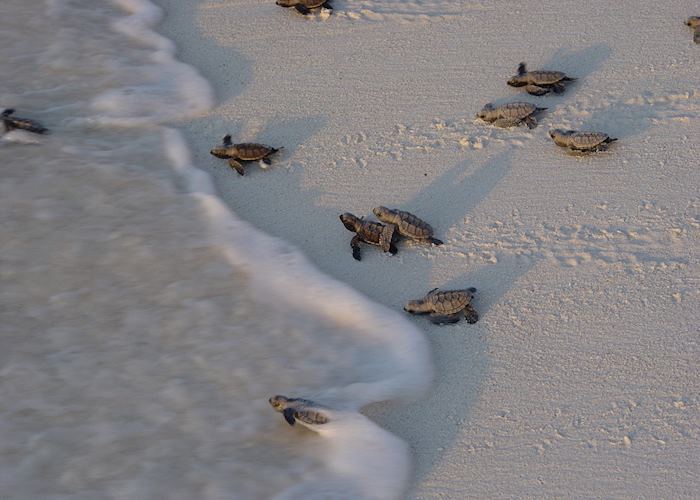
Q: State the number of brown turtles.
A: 11